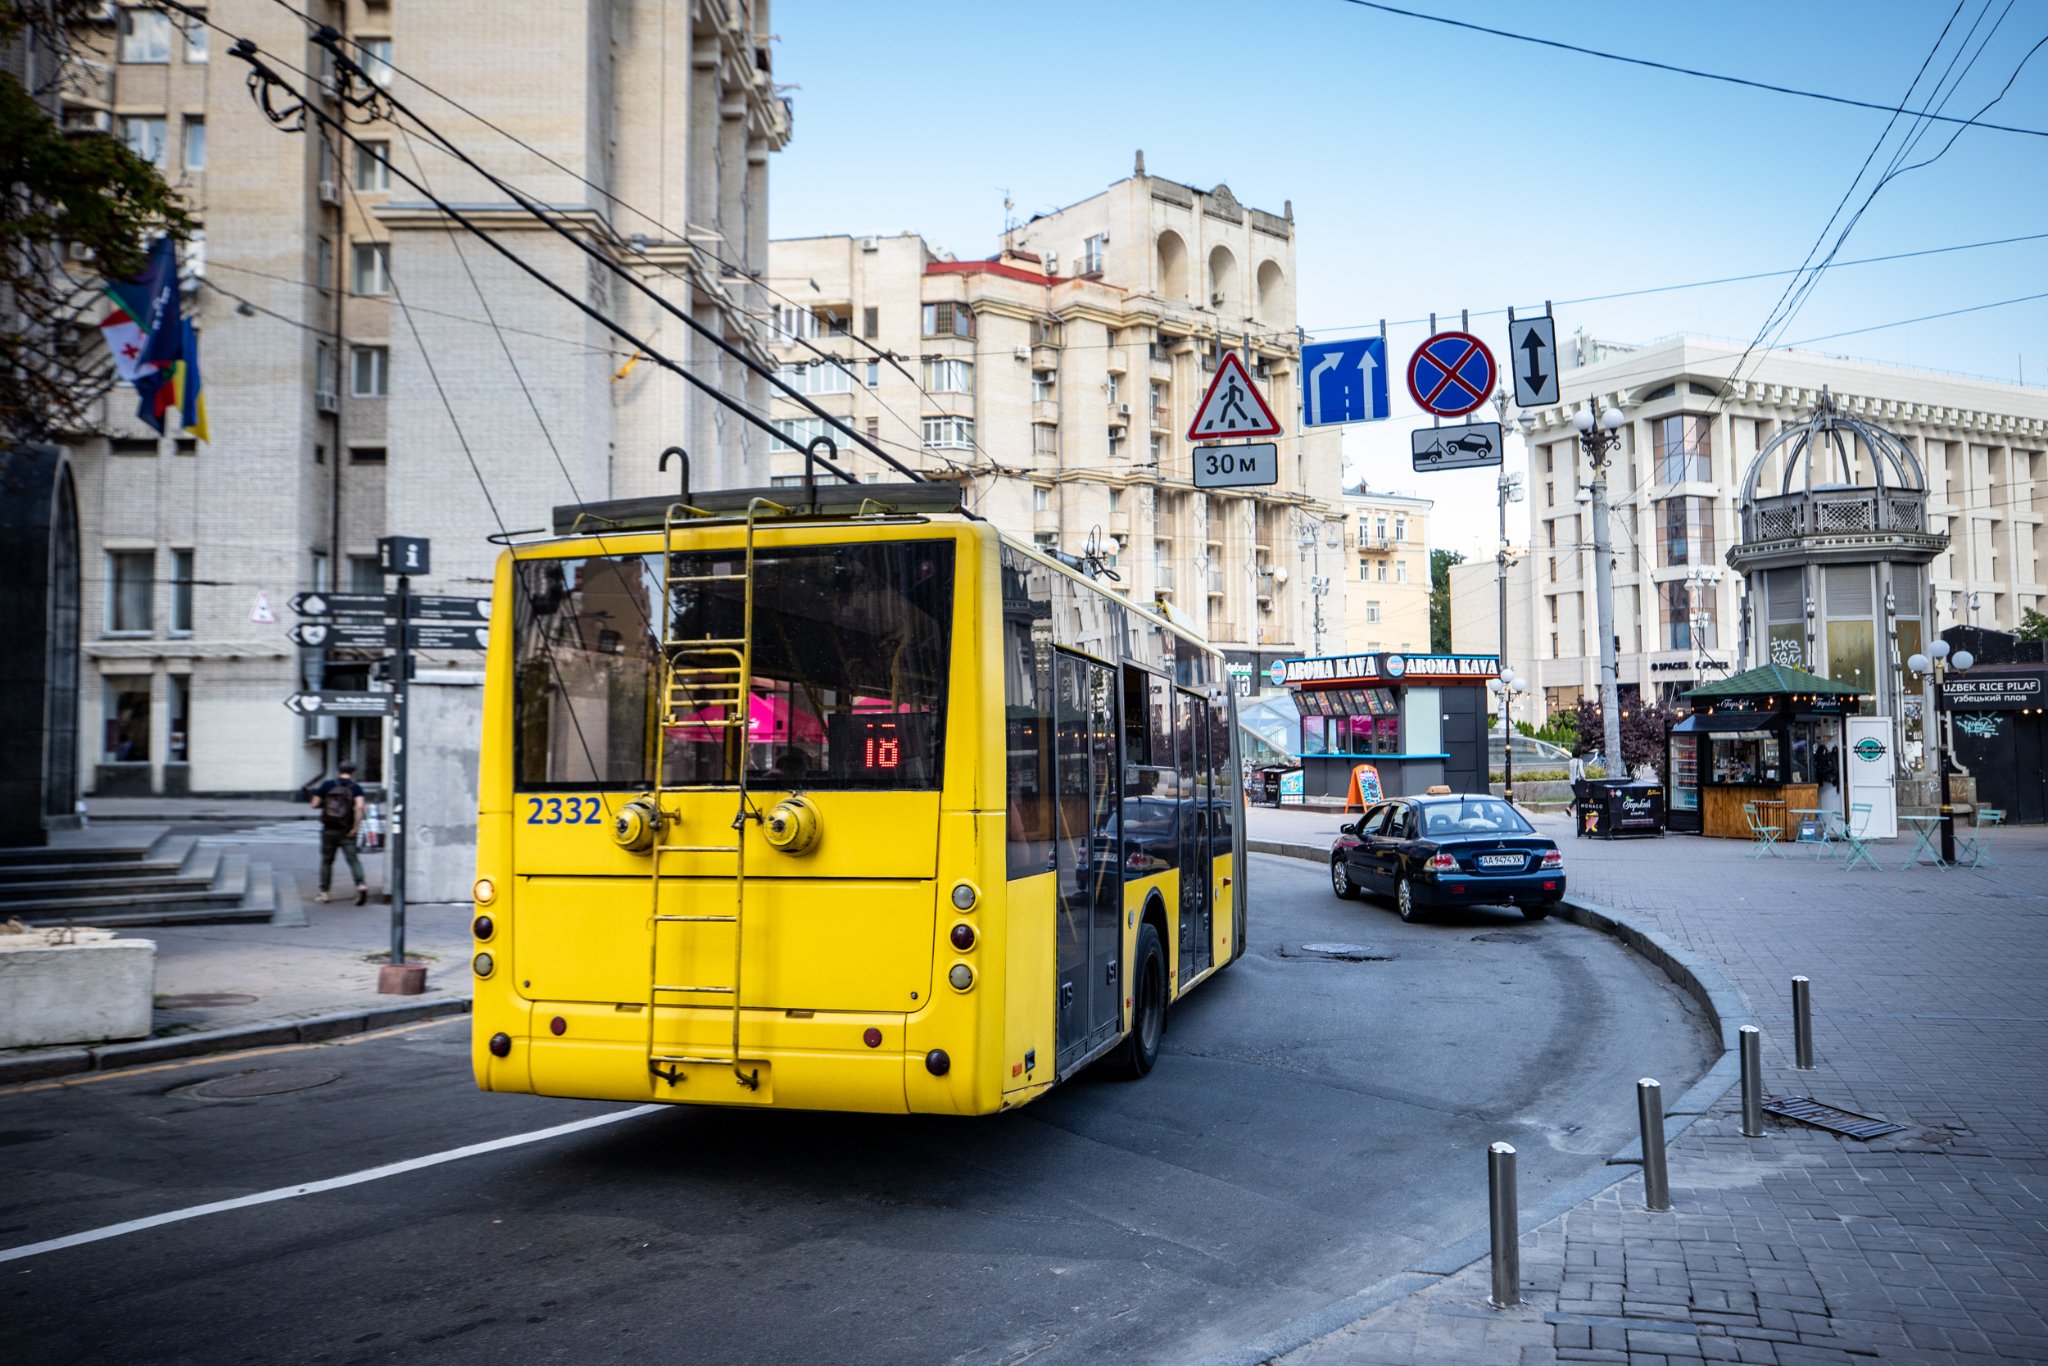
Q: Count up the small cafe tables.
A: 2